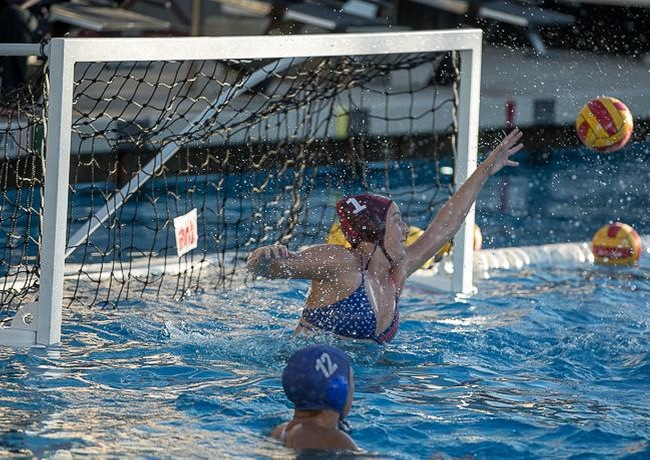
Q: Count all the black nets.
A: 1